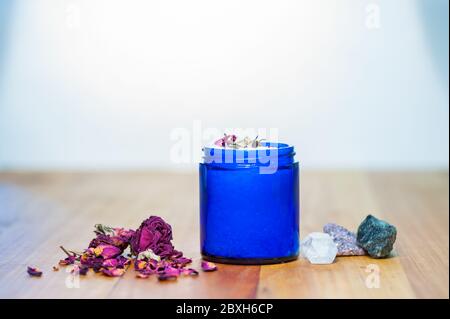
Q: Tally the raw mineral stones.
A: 3